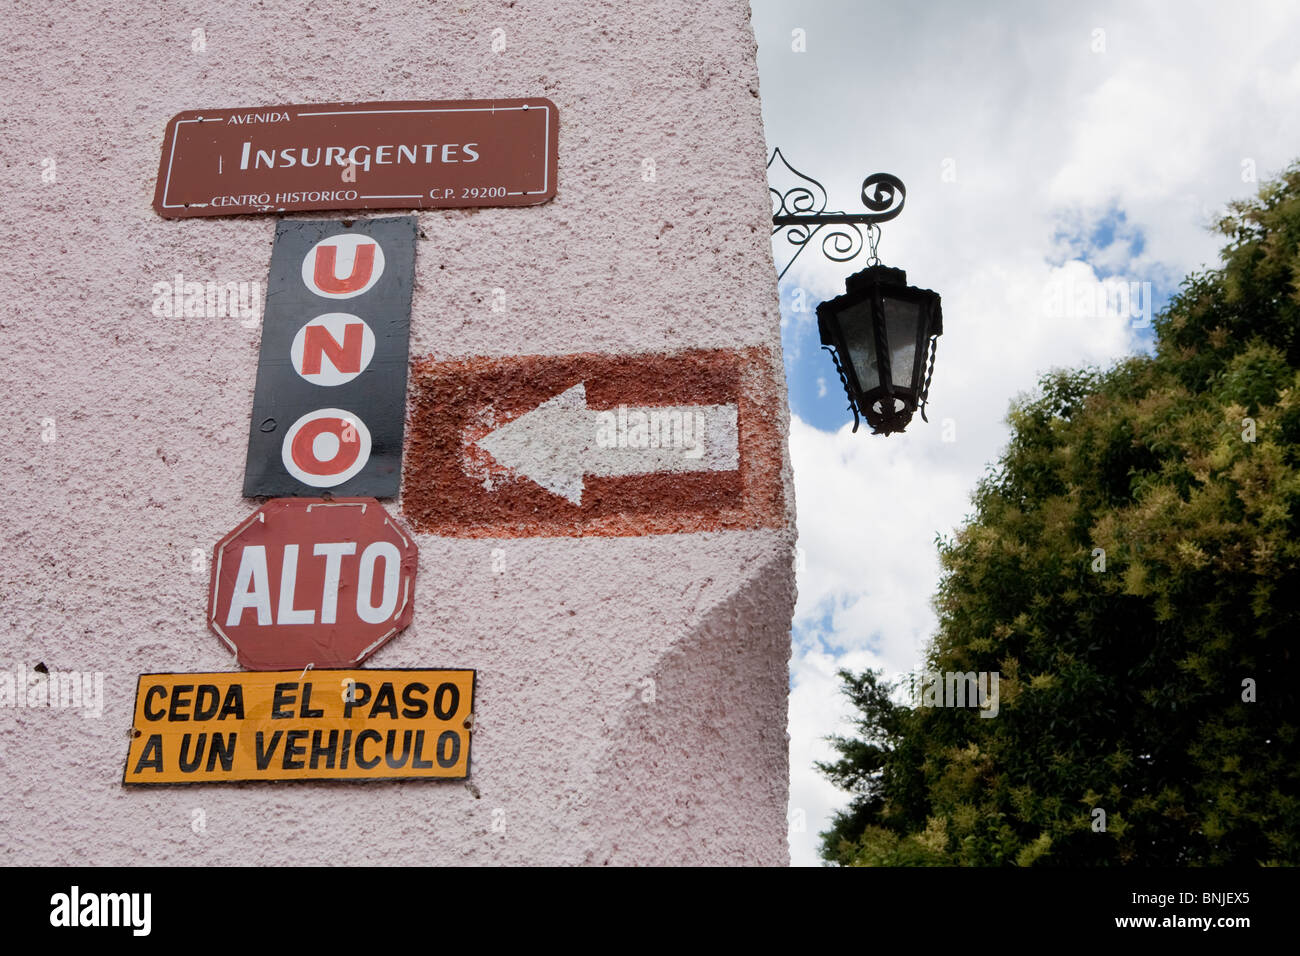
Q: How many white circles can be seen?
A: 3